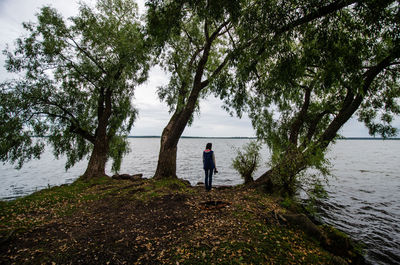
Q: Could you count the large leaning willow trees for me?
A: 3